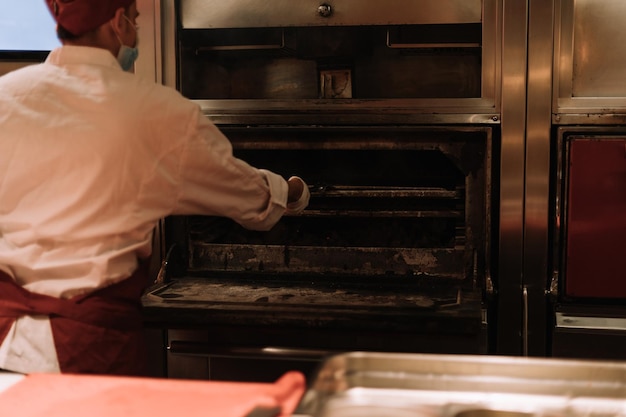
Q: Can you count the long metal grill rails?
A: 2